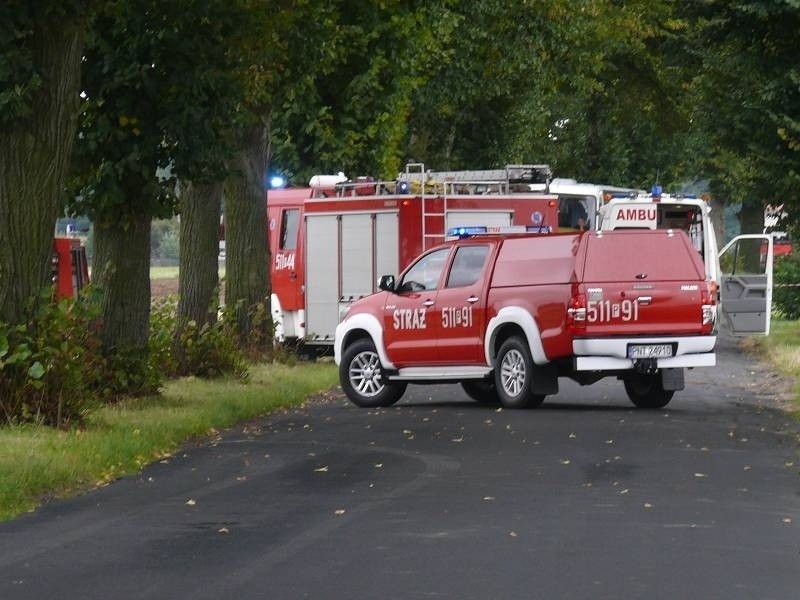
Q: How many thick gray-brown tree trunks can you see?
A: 4